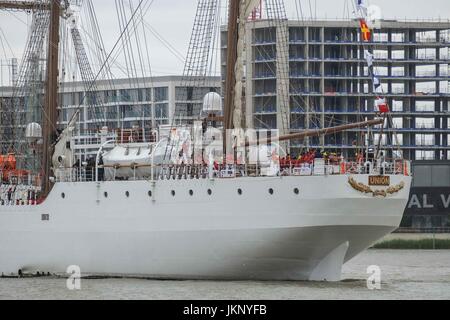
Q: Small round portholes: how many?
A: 10